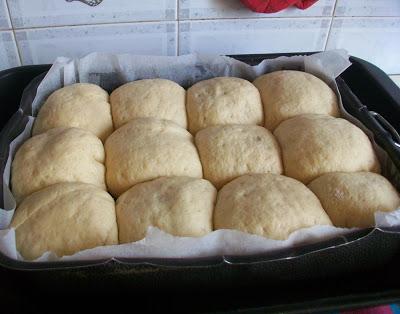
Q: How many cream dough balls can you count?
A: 12